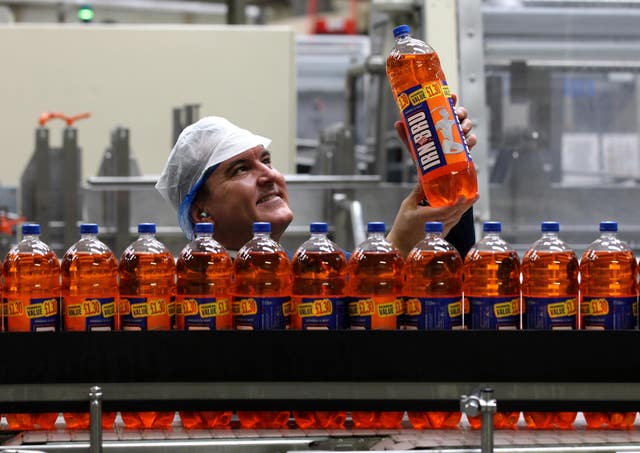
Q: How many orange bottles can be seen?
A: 12